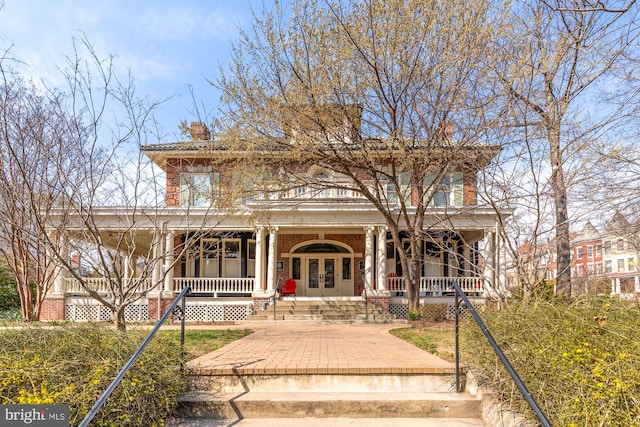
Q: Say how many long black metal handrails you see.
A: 2